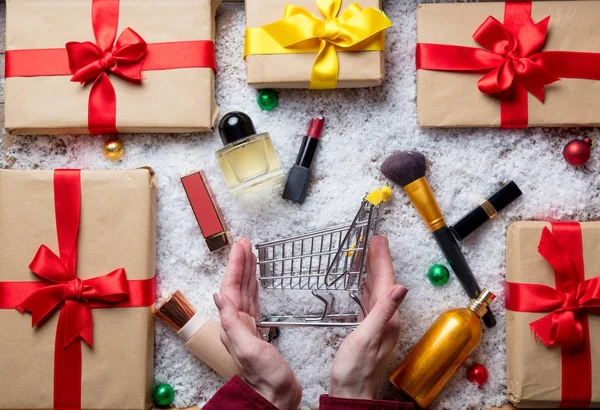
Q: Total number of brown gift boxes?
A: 5